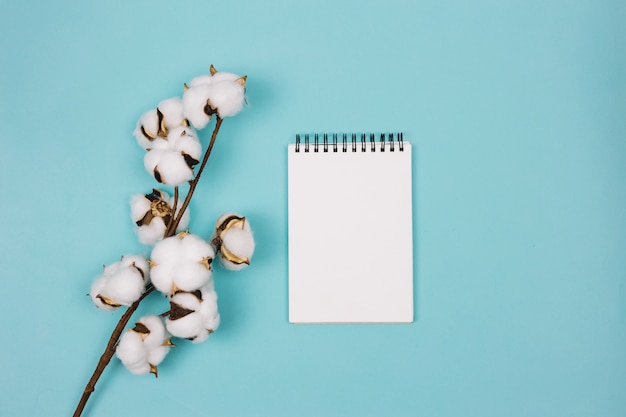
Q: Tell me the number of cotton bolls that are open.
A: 9